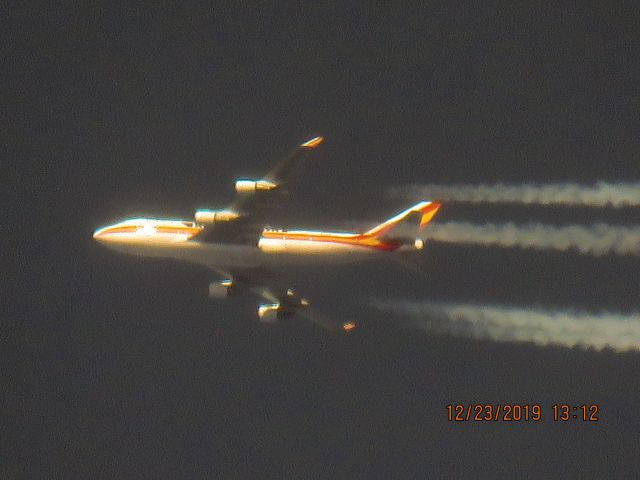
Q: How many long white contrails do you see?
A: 3